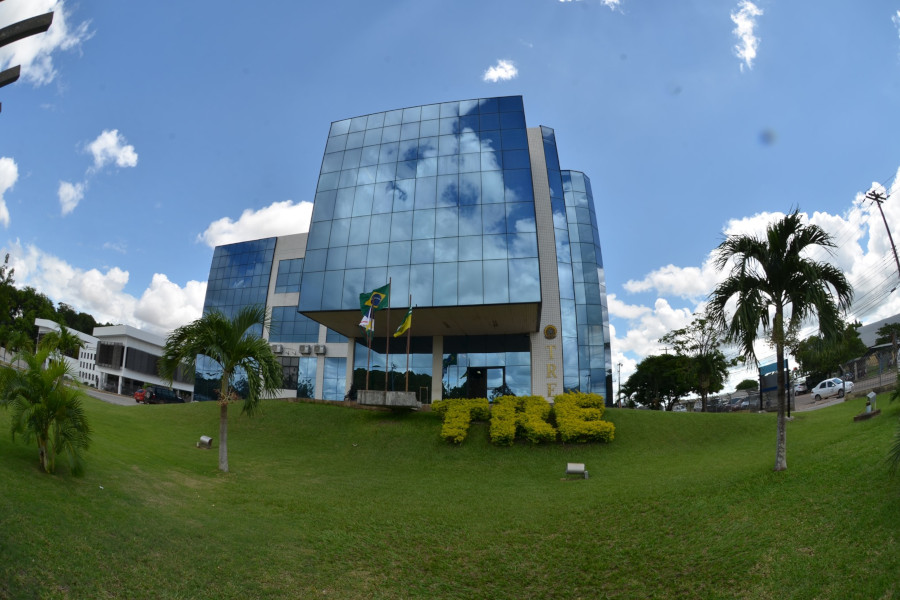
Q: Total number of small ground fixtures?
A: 3